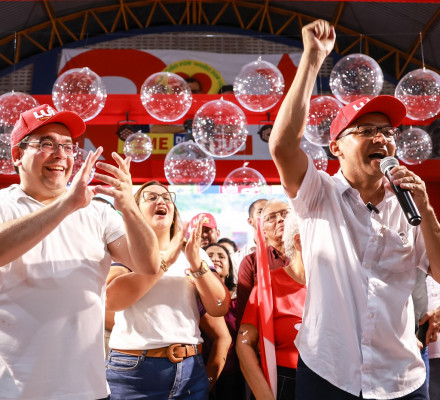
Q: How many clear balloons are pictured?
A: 15